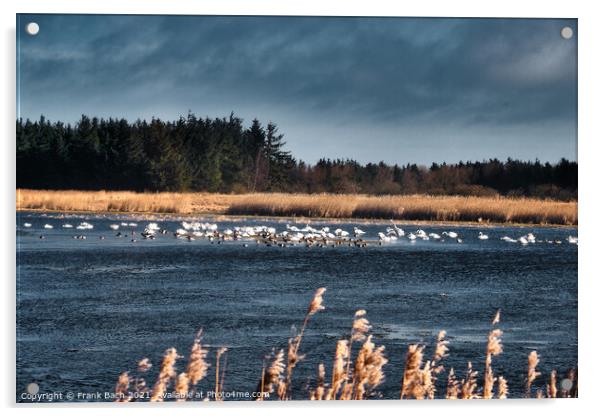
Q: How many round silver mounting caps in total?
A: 4